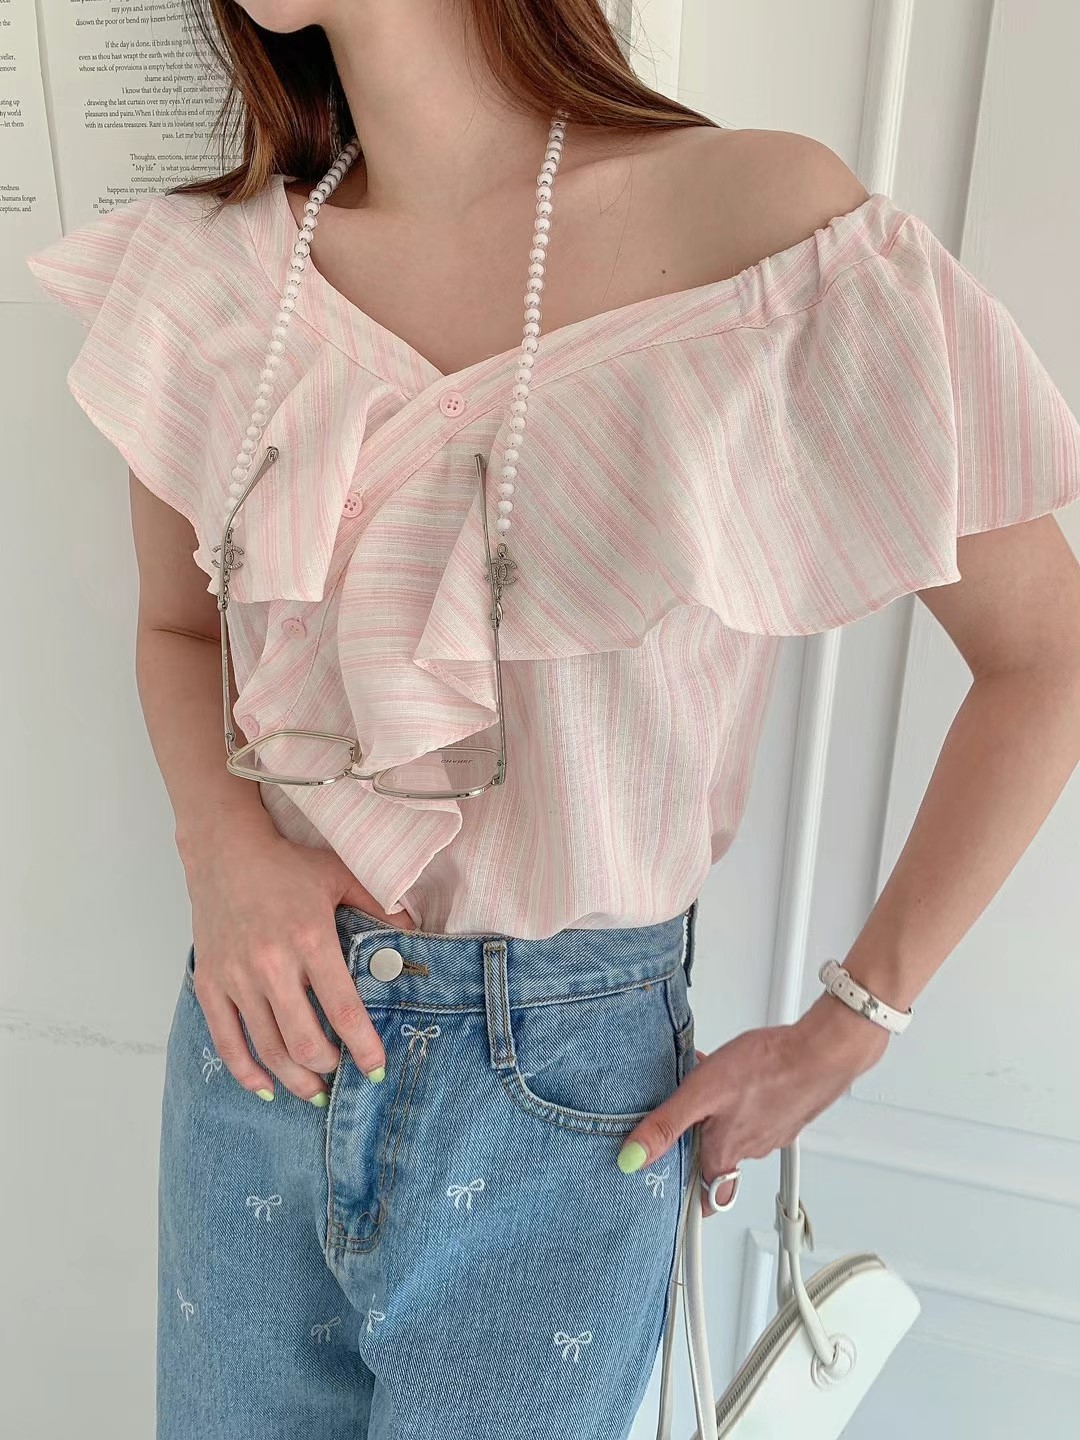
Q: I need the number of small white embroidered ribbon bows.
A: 9